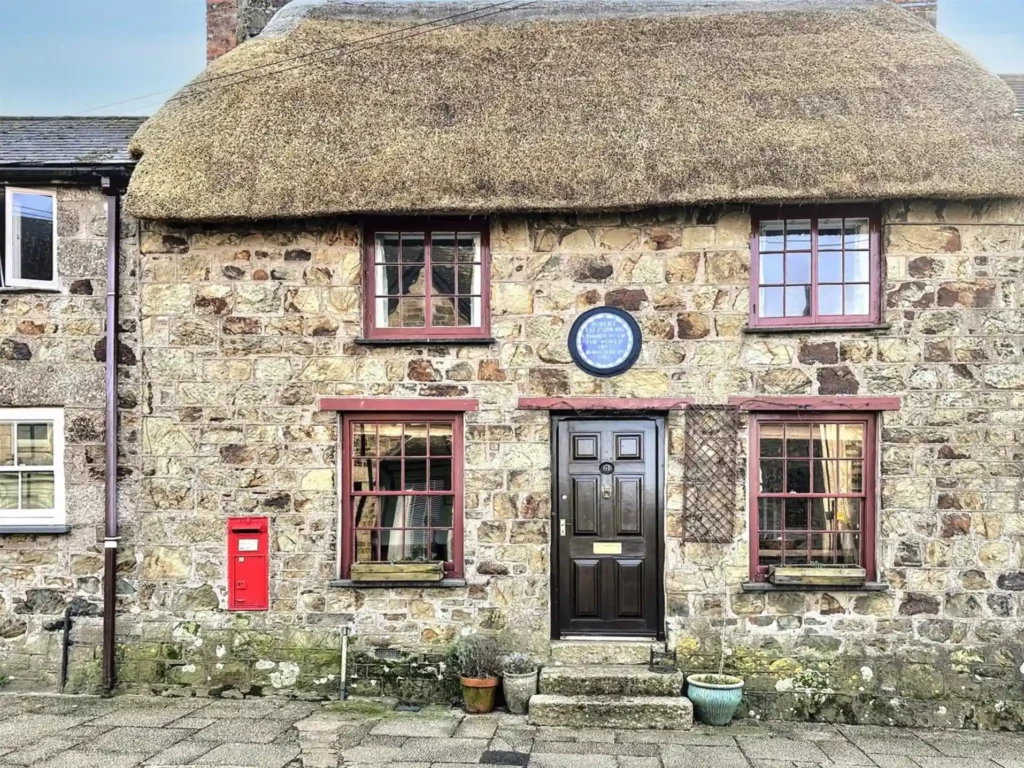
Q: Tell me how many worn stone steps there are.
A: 3